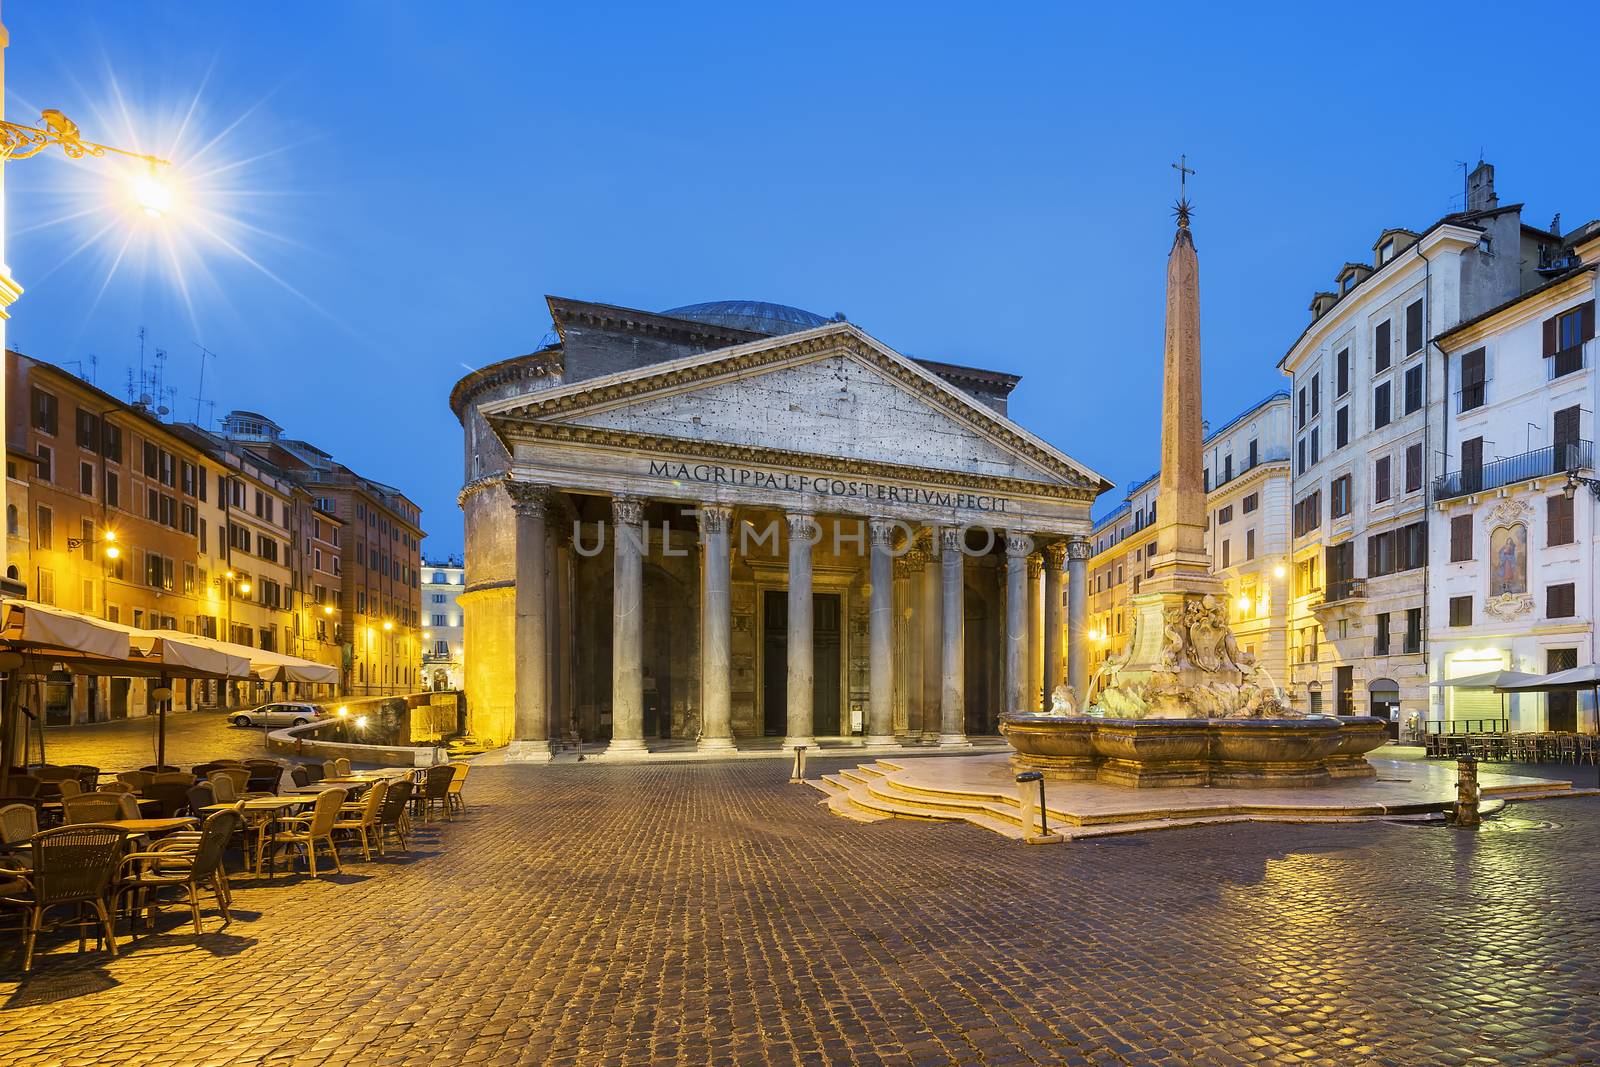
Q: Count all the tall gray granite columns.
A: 8